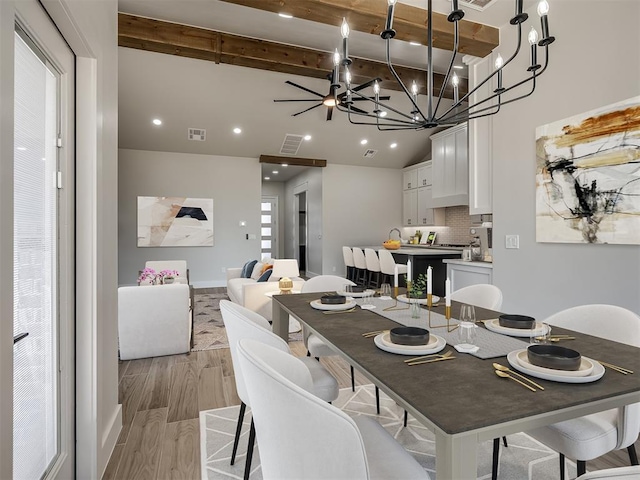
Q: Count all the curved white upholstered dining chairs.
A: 6